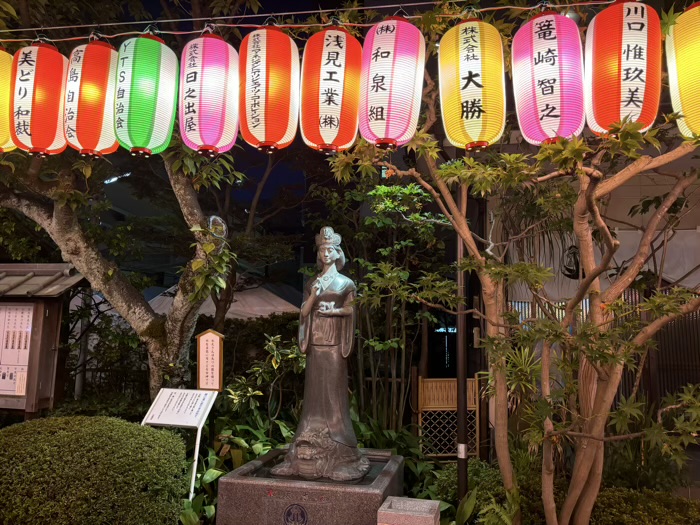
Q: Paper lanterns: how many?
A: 12